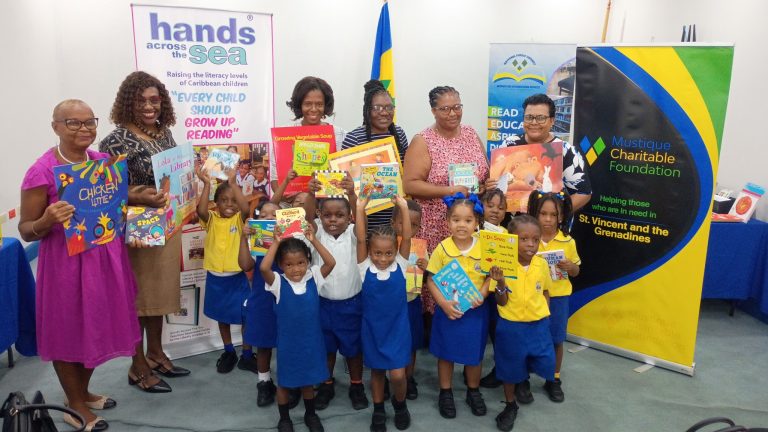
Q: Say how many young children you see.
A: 11